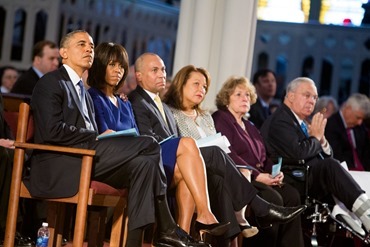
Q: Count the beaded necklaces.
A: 1